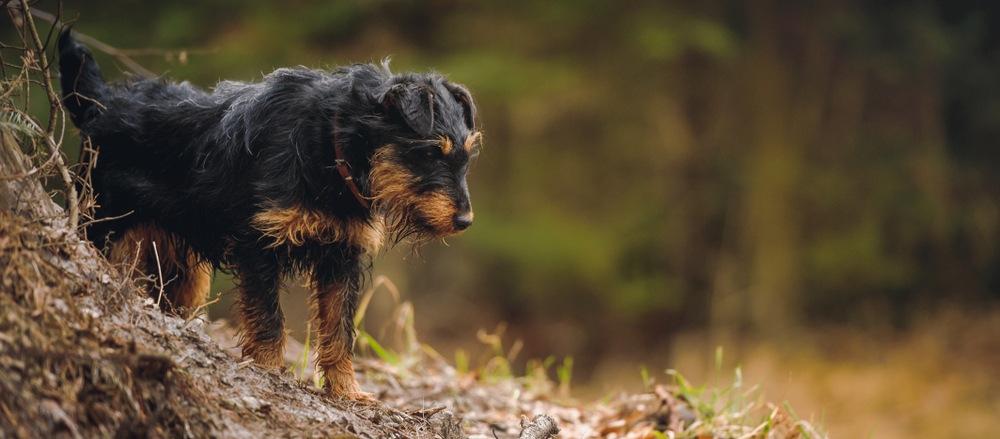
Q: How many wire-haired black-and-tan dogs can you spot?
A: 1